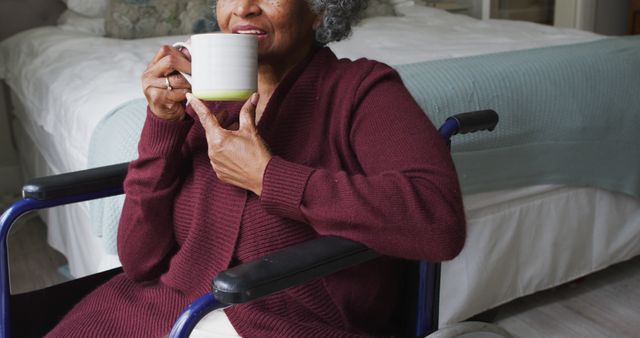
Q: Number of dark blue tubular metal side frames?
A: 2